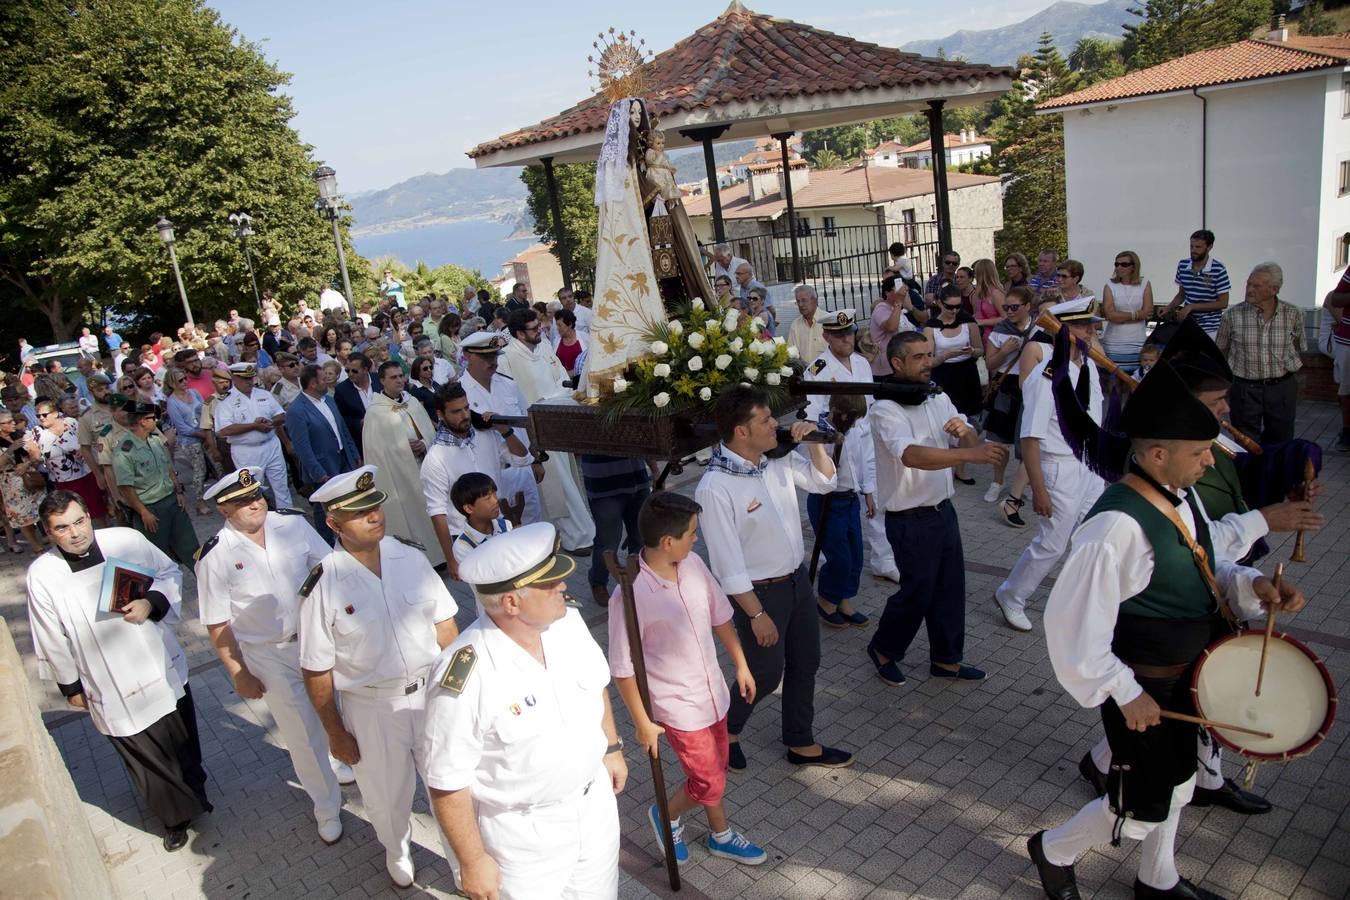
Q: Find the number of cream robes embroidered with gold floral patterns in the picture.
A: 1